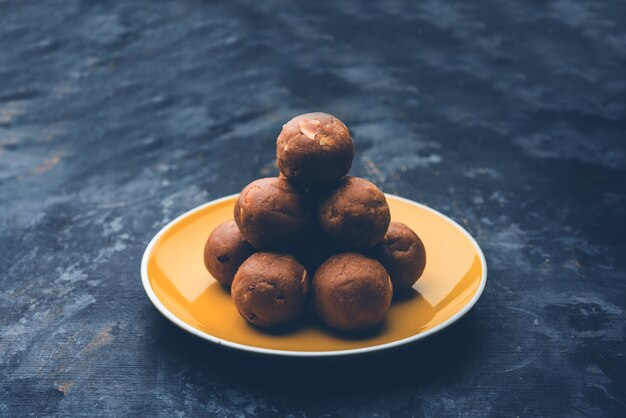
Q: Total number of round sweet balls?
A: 7